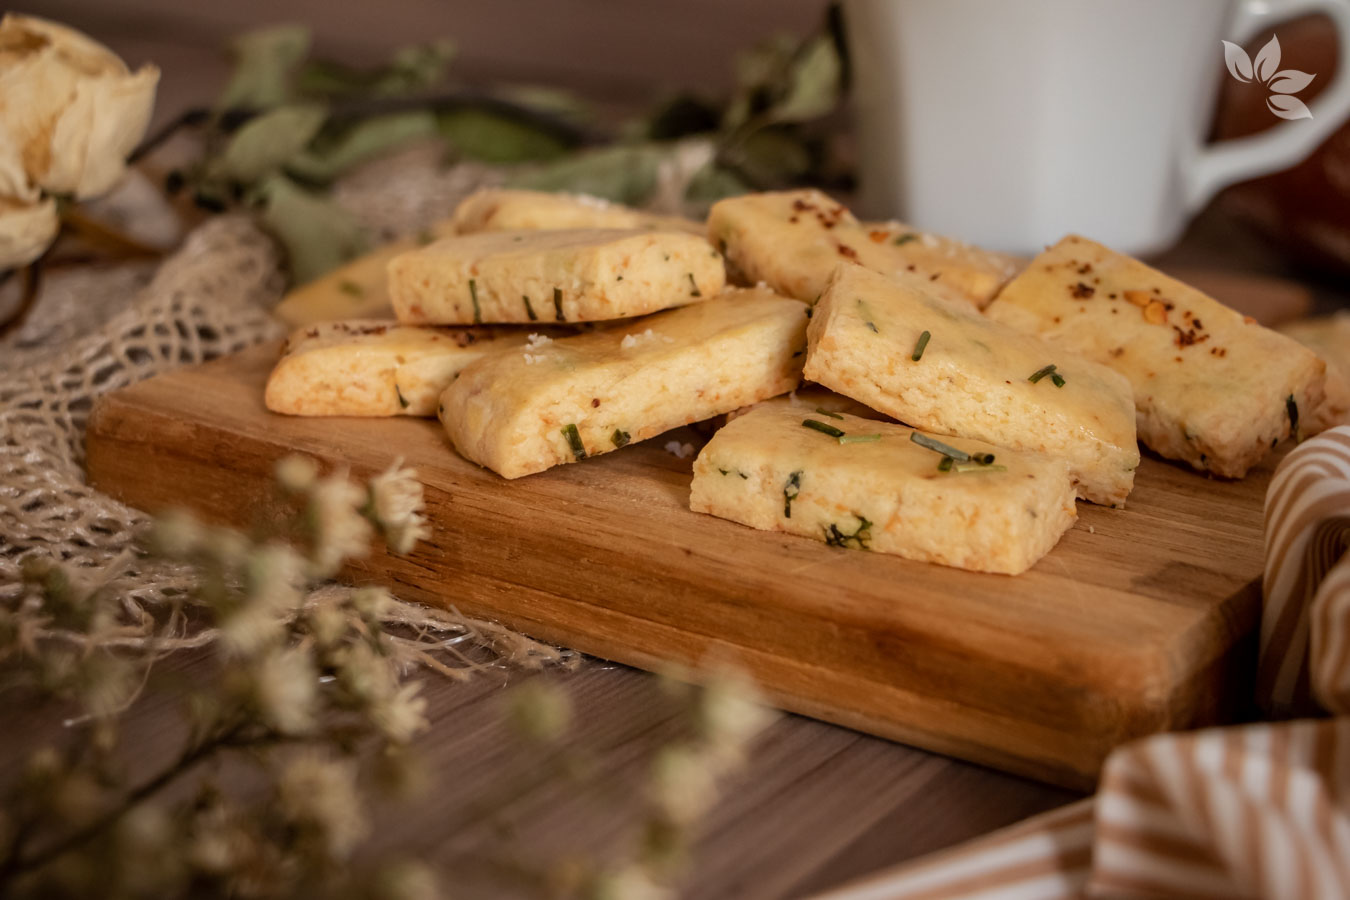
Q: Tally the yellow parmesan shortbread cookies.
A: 11